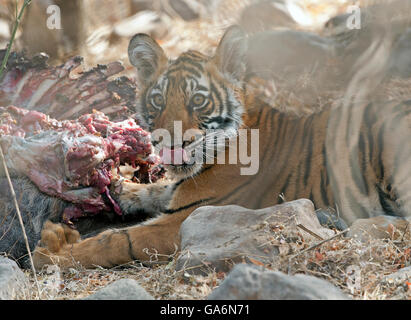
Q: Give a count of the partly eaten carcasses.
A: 1